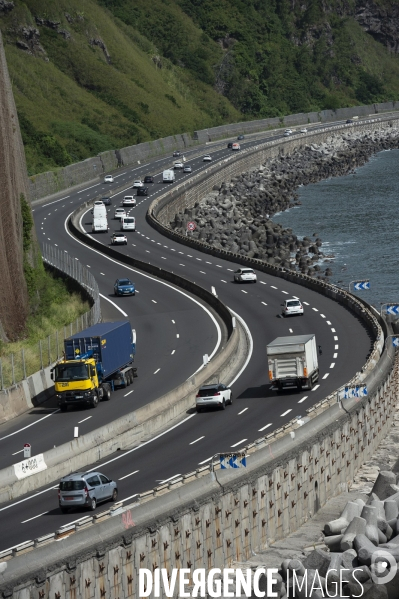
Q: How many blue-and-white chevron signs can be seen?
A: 5